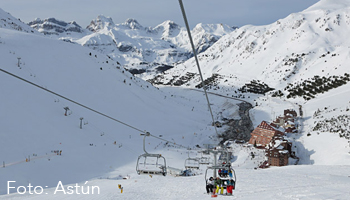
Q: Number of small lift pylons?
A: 3